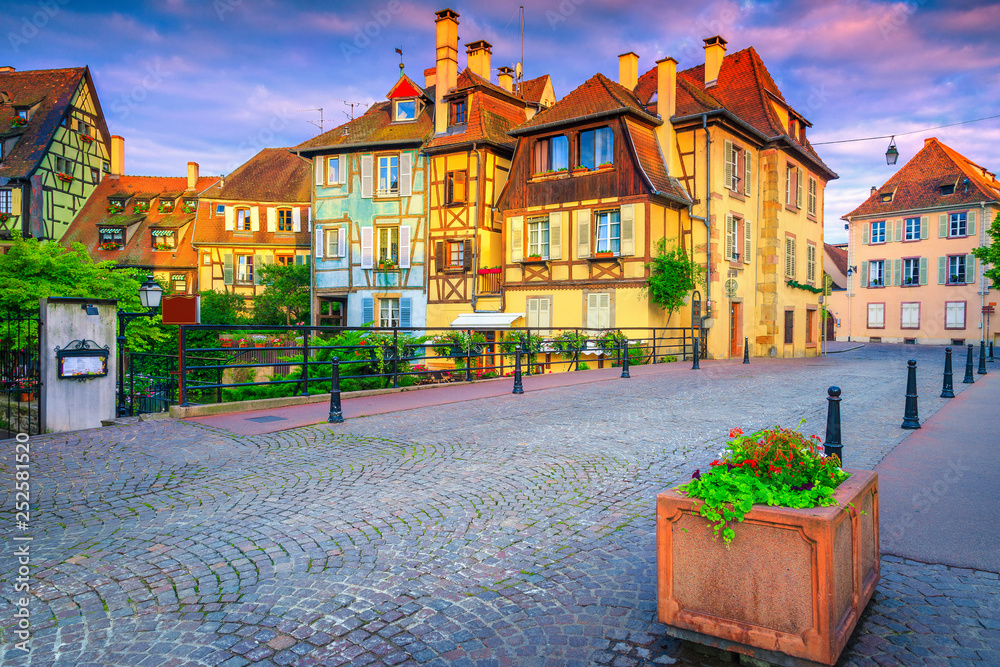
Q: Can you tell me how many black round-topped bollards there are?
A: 11